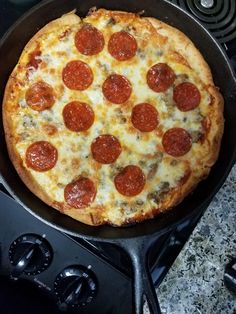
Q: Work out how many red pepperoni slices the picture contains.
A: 14